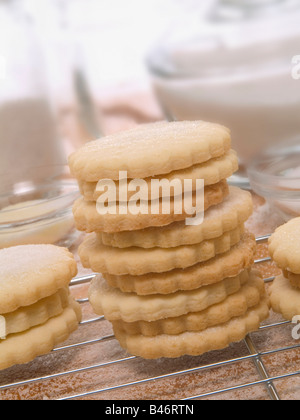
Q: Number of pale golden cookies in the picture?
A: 15